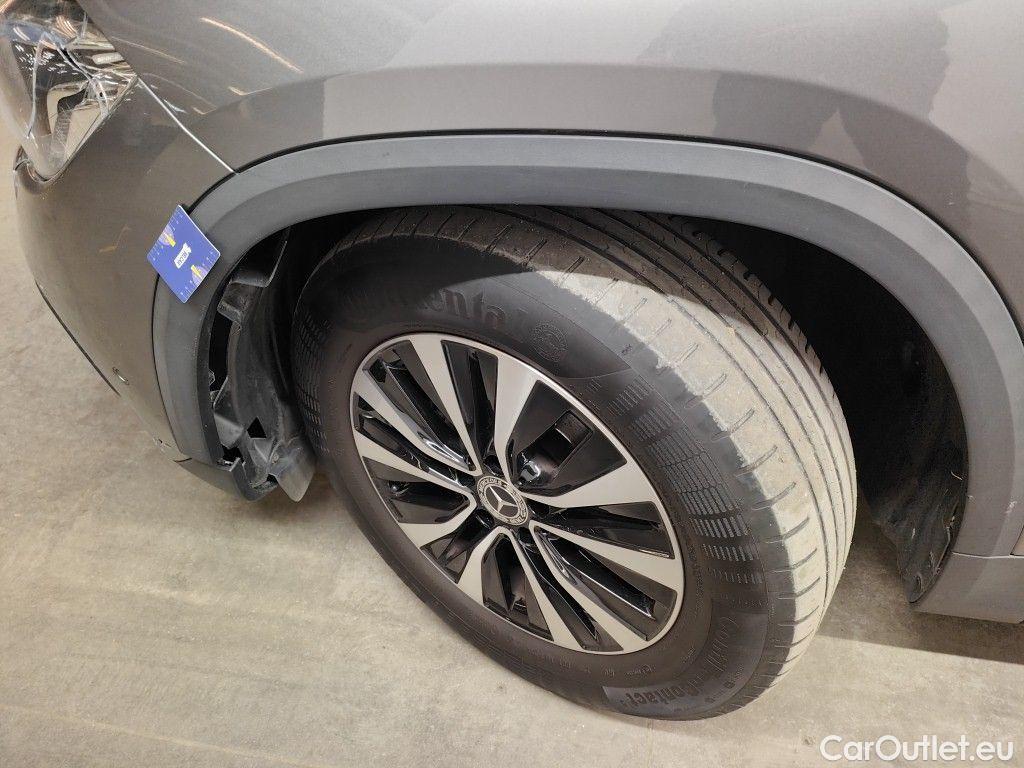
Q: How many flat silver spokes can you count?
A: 10